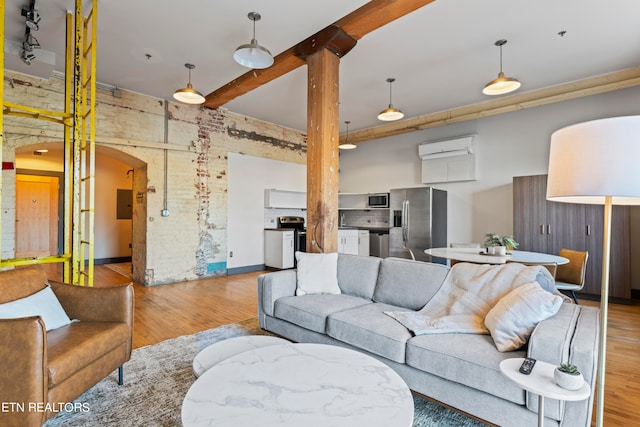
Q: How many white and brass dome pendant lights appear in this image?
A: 5